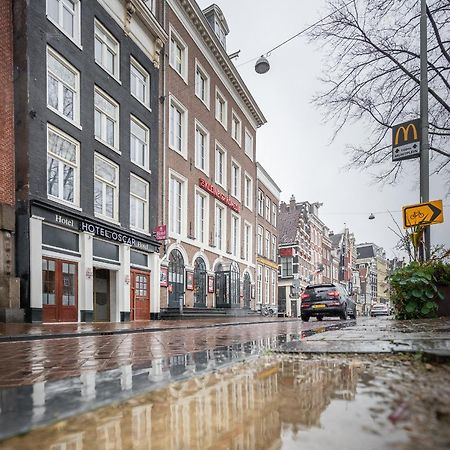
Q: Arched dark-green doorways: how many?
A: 4